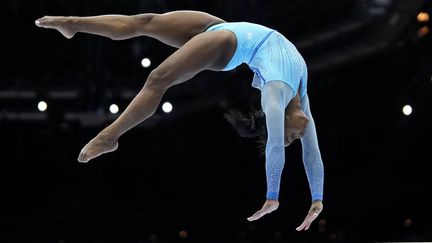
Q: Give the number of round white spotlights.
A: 5